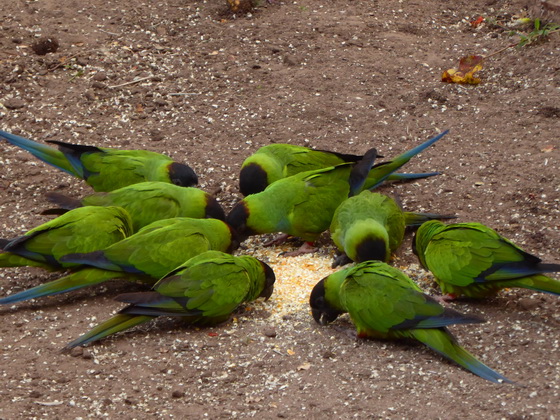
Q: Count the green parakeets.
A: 10